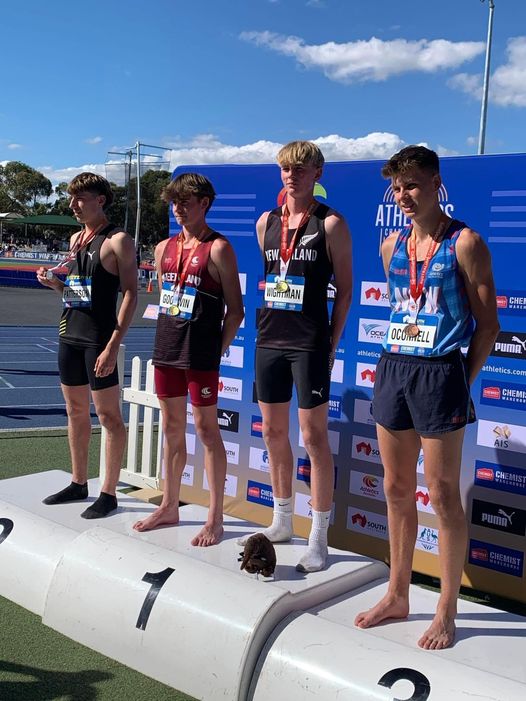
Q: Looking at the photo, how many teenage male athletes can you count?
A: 4